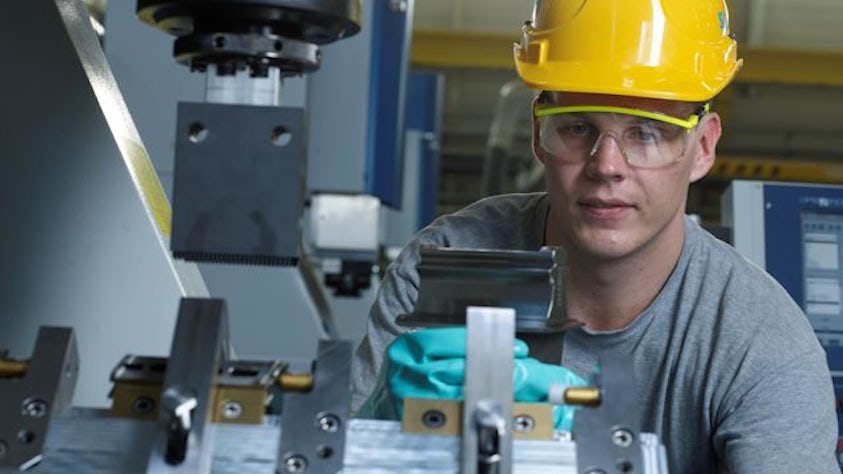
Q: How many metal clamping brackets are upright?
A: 5